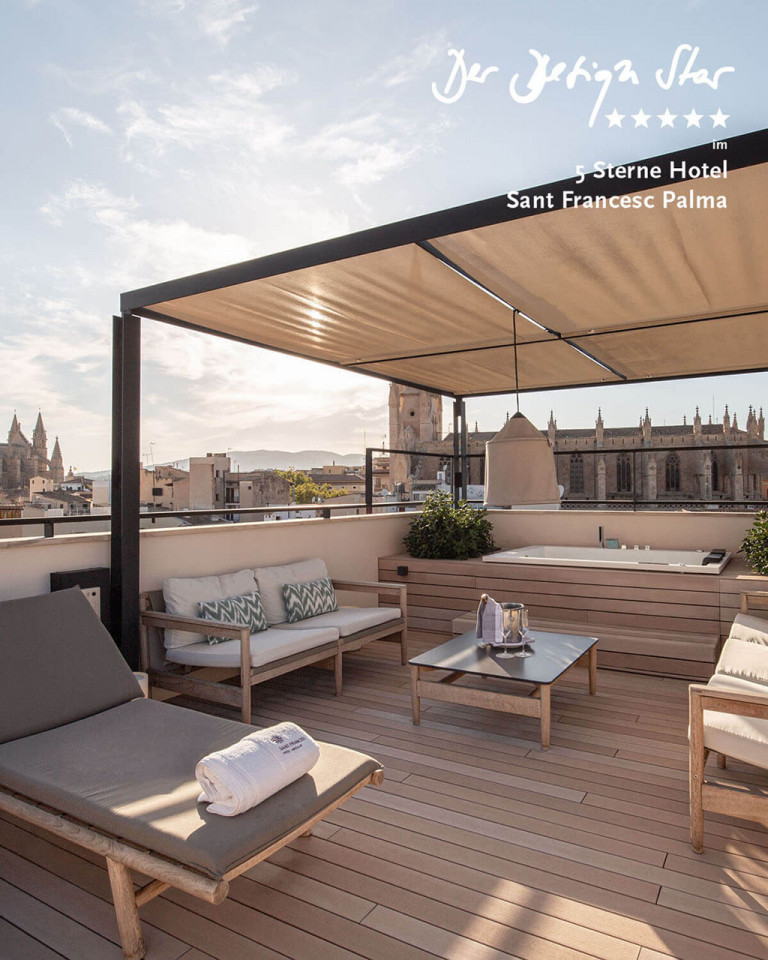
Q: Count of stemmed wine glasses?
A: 2